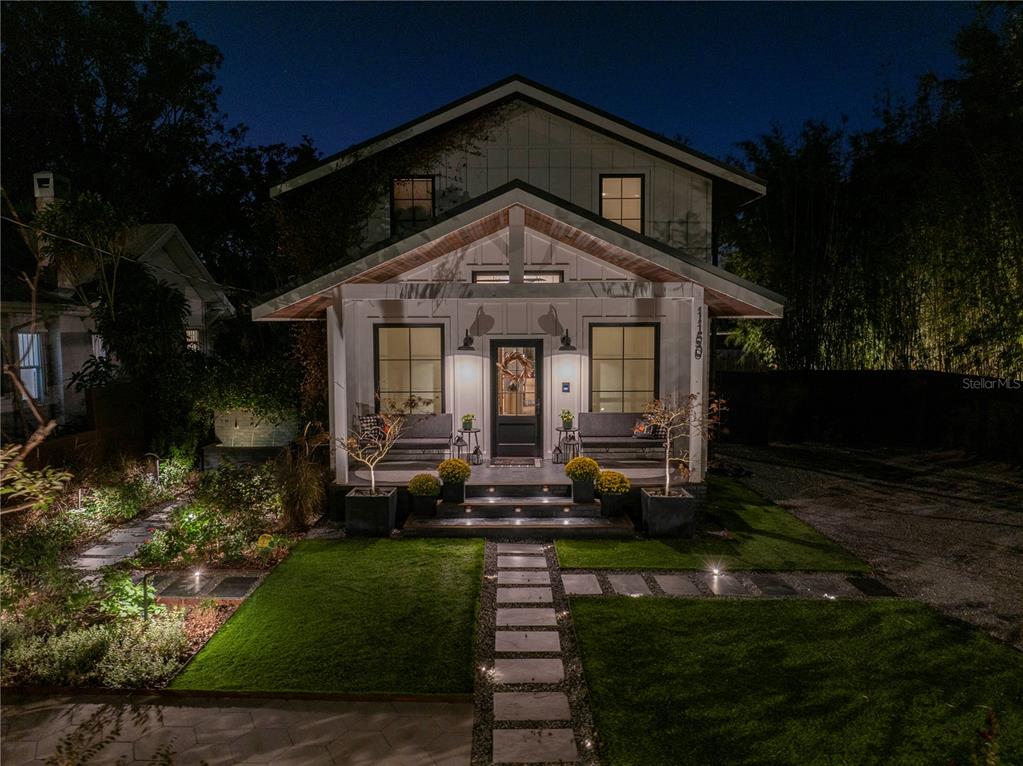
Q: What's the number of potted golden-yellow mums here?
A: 4